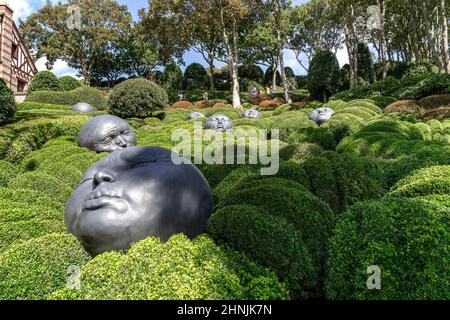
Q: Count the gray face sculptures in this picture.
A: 7